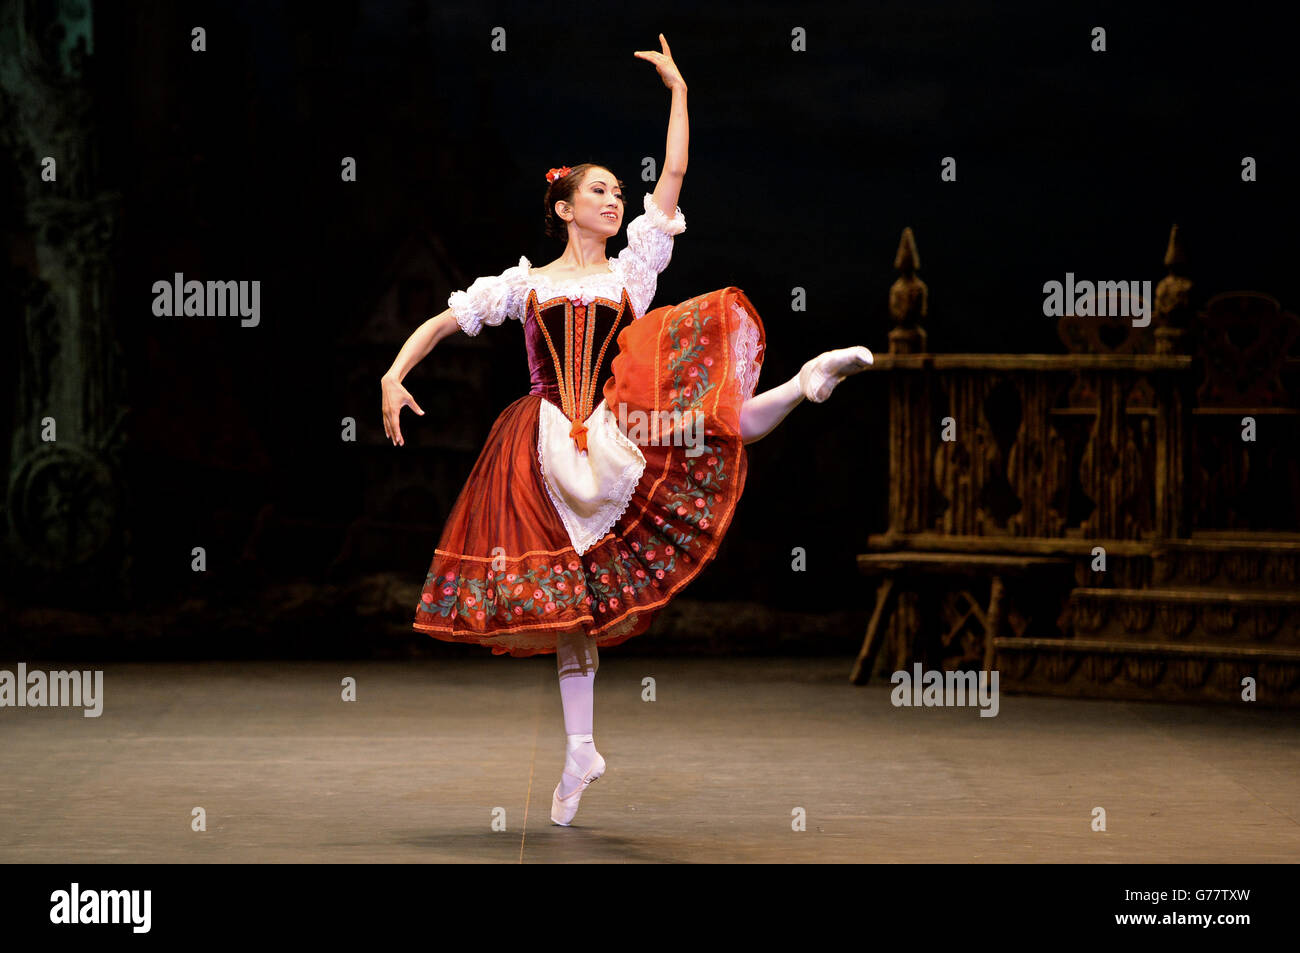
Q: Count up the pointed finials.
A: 2